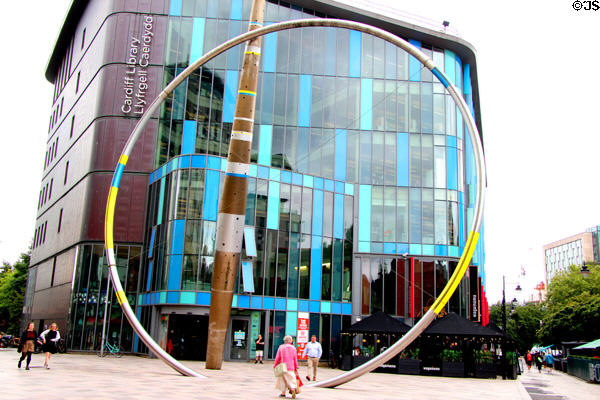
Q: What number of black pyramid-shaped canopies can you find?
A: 2